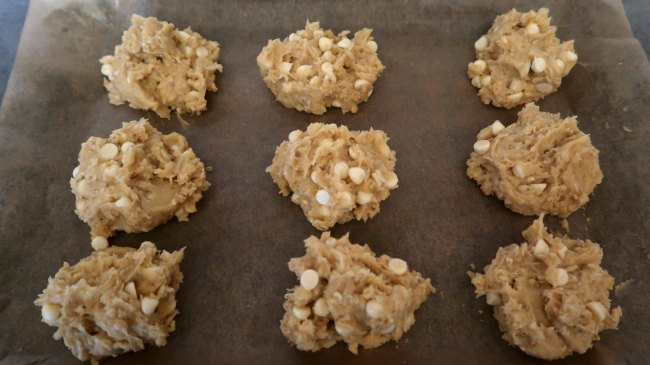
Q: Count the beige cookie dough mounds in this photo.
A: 9